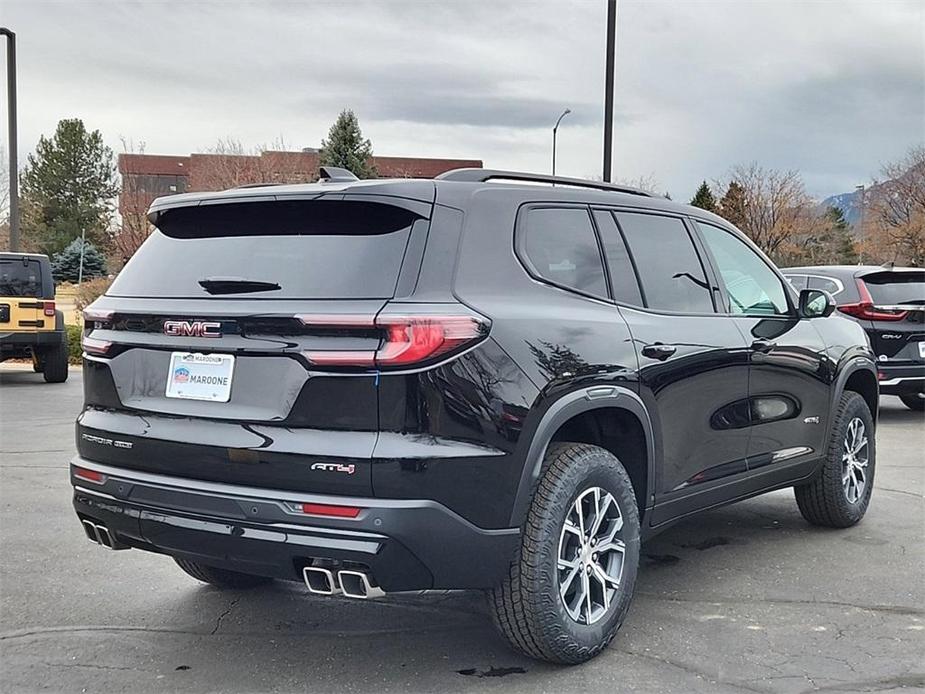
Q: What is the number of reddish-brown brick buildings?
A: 1